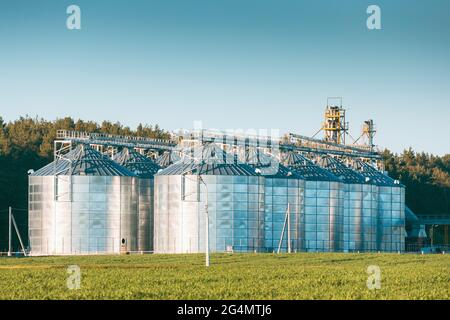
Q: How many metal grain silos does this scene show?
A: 8